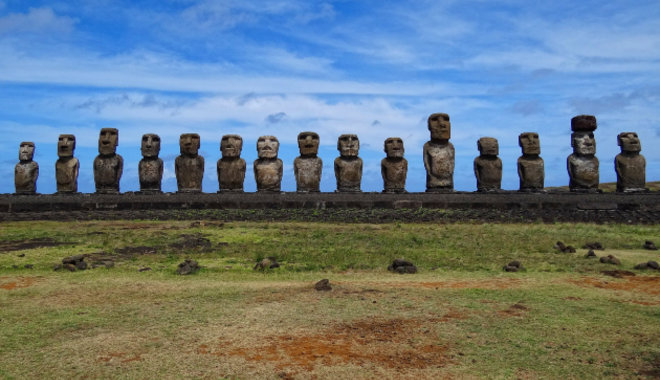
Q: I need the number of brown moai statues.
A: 15